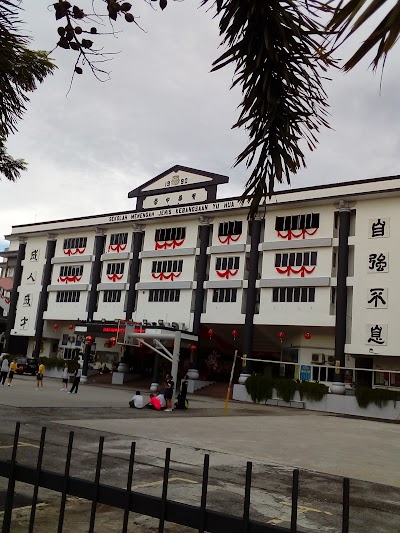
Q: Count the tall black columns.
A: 7